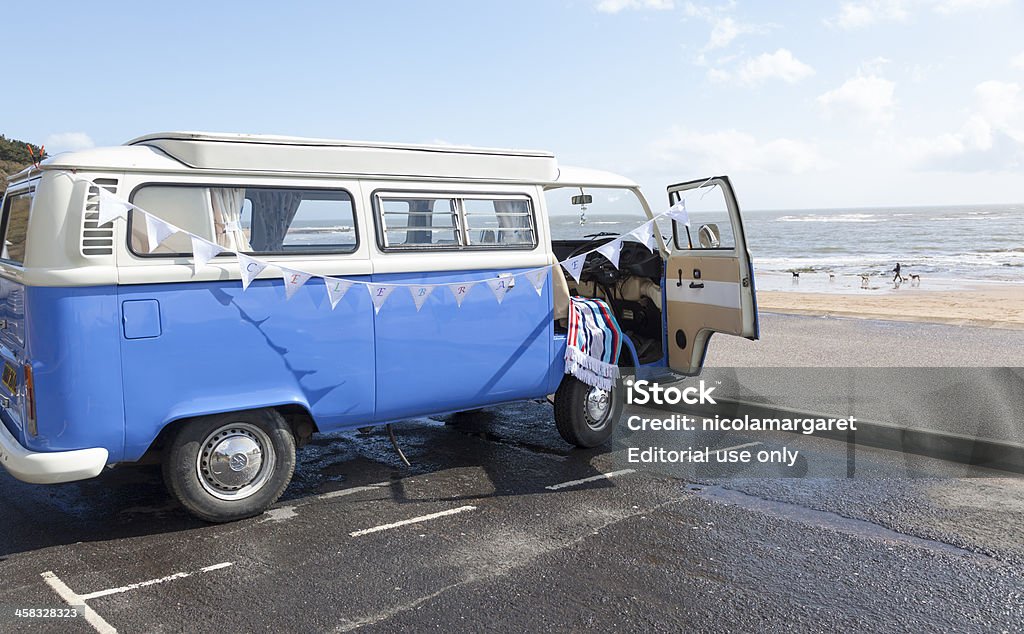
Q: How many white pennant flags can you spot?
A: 15